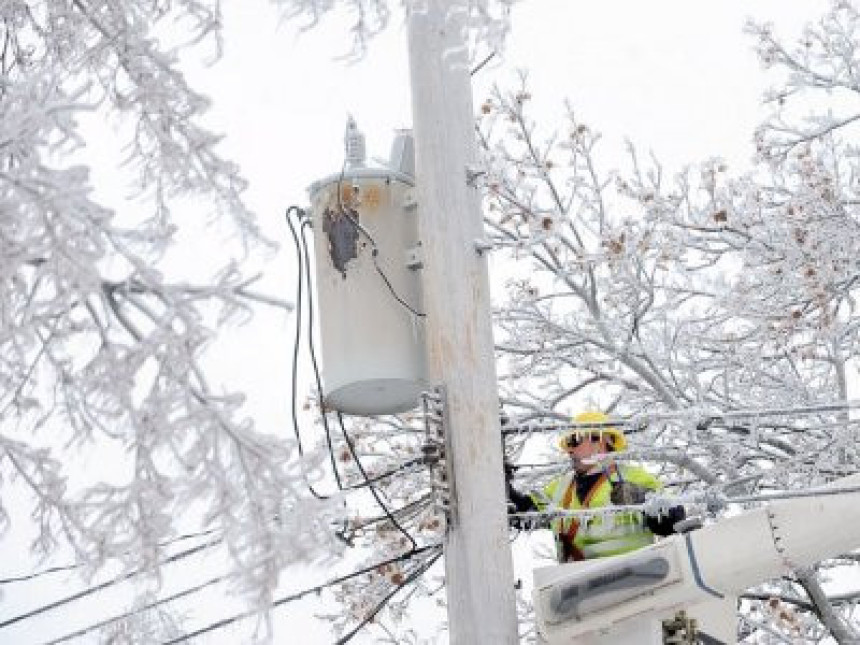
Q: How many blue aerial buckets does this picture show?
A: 0